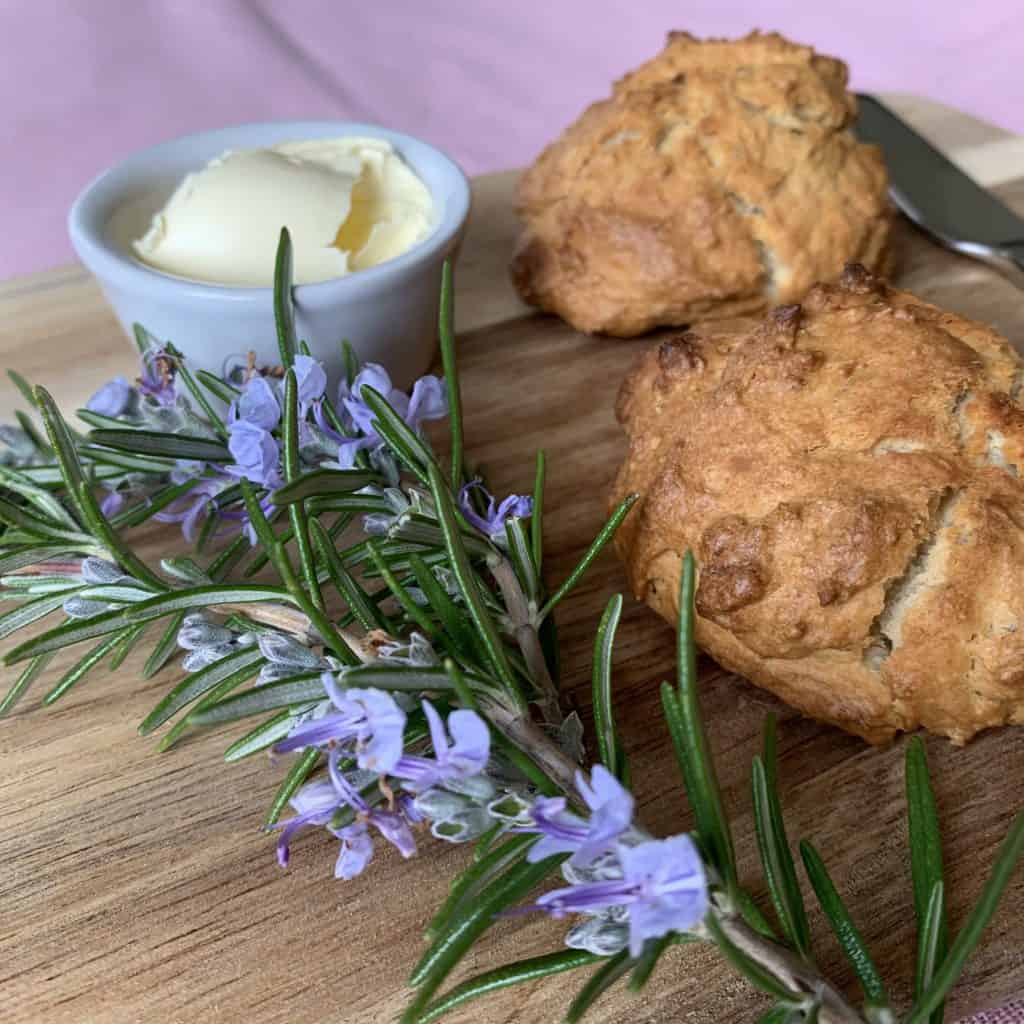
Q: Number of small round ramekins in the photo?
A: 1